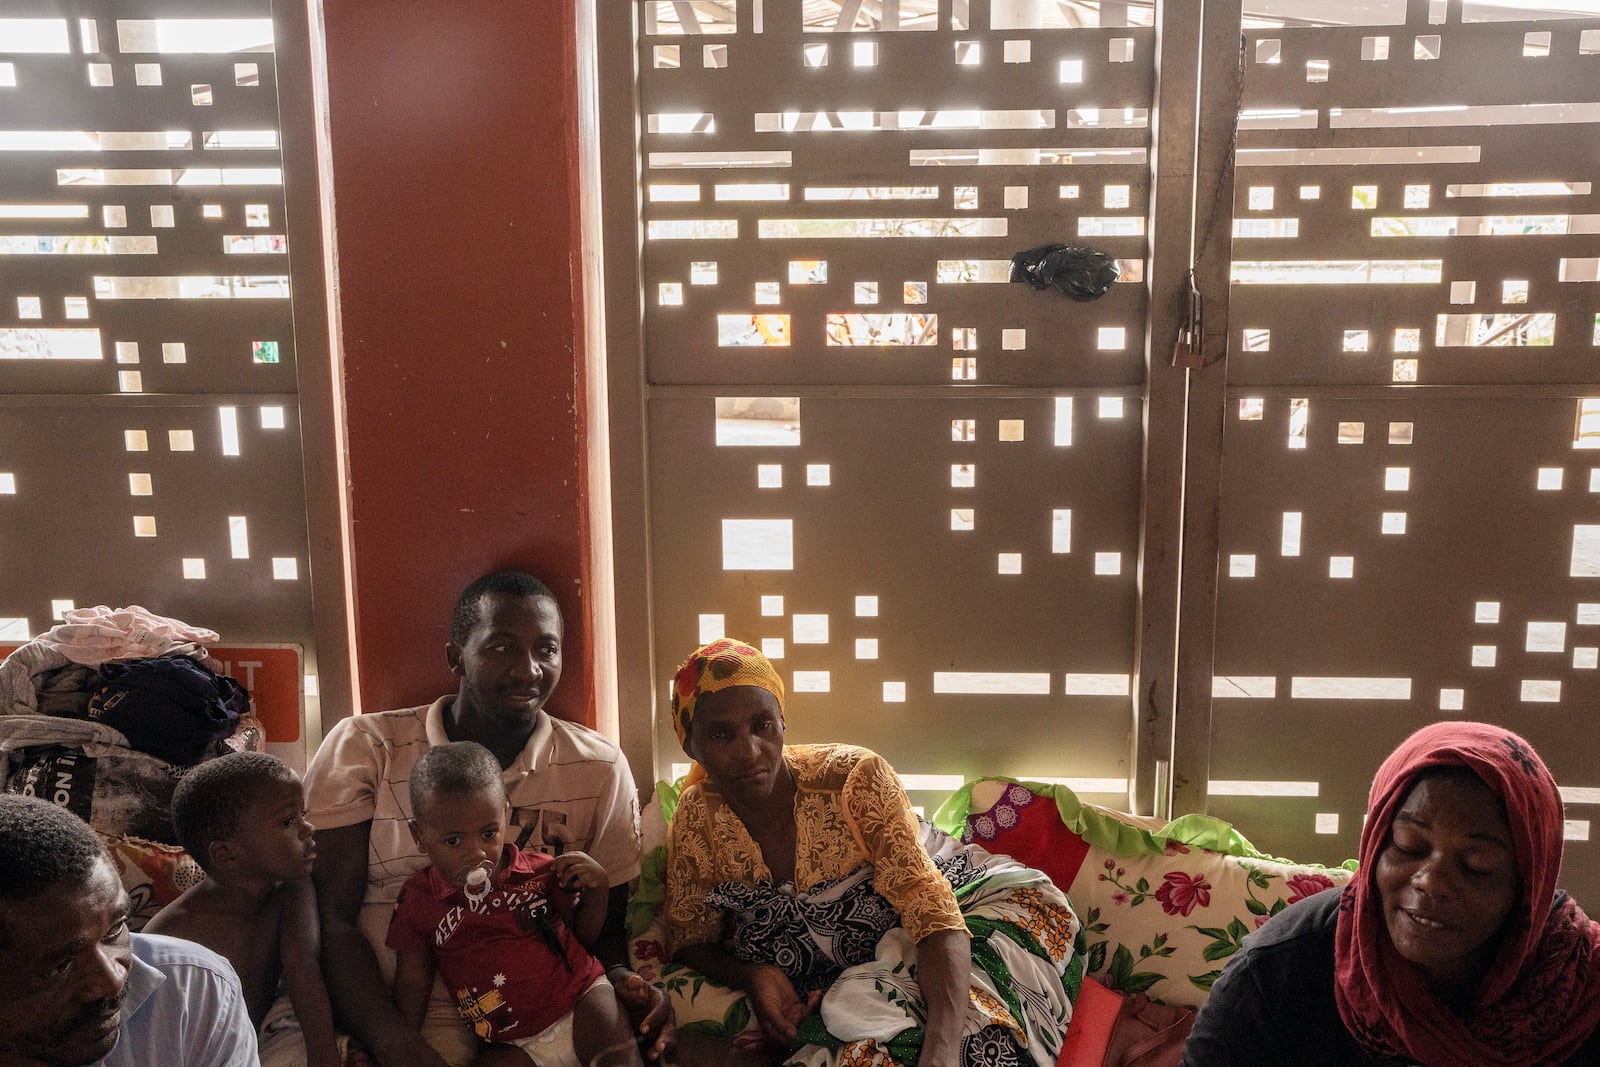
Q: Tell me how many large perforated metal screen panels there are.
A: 3